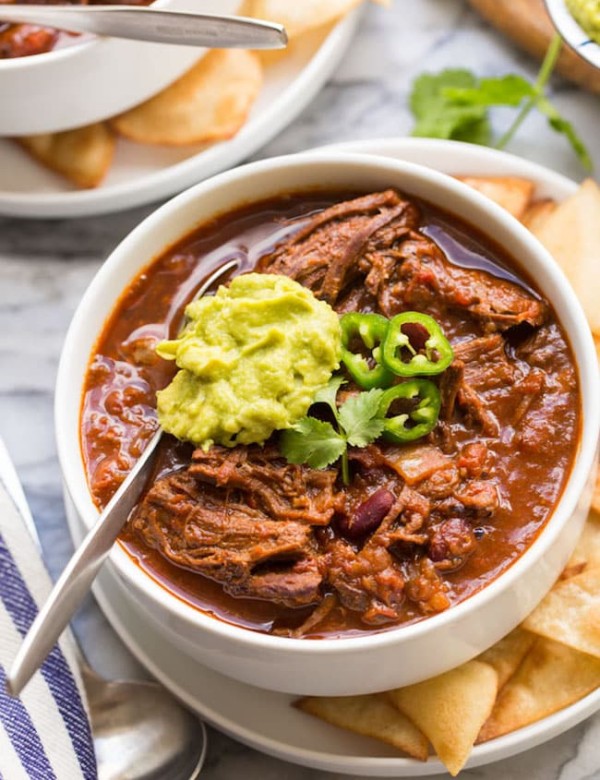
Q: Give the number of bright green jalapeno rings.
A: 3